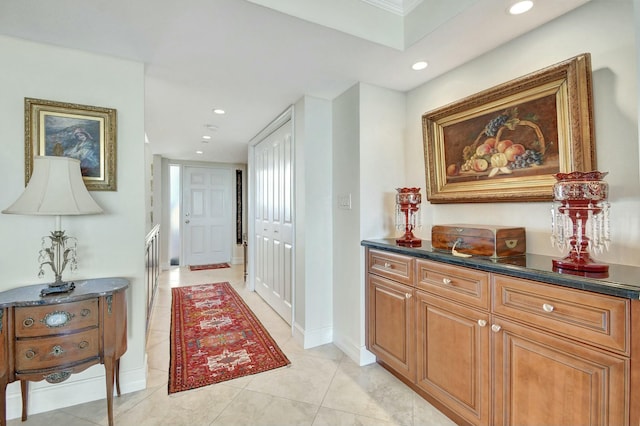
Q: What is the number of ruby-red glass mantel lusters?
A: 2